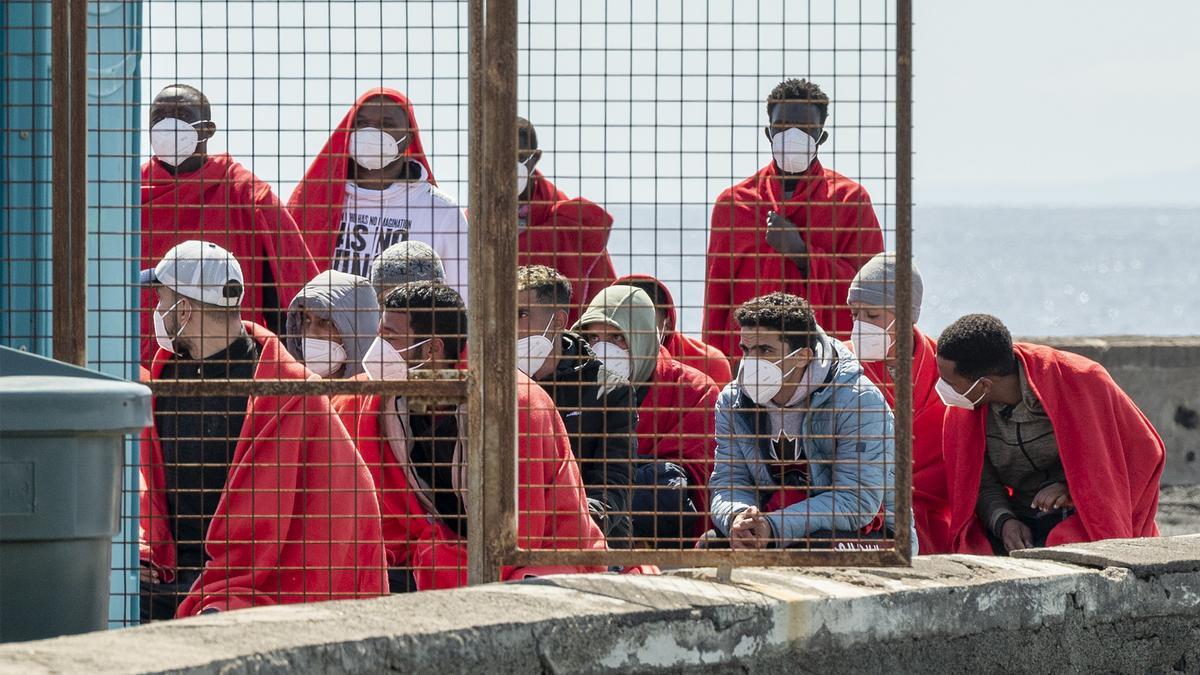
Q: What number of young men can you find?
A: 14